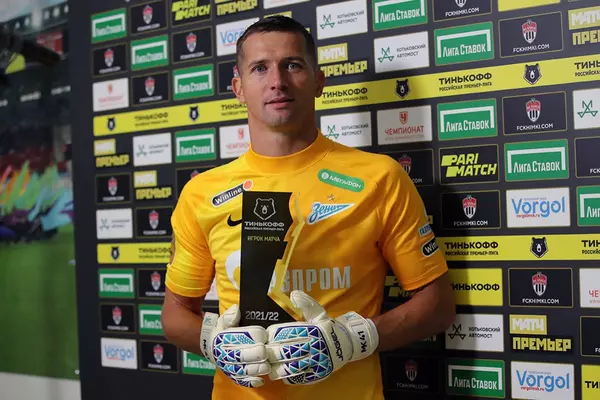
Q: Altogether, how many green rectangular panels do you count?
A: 13